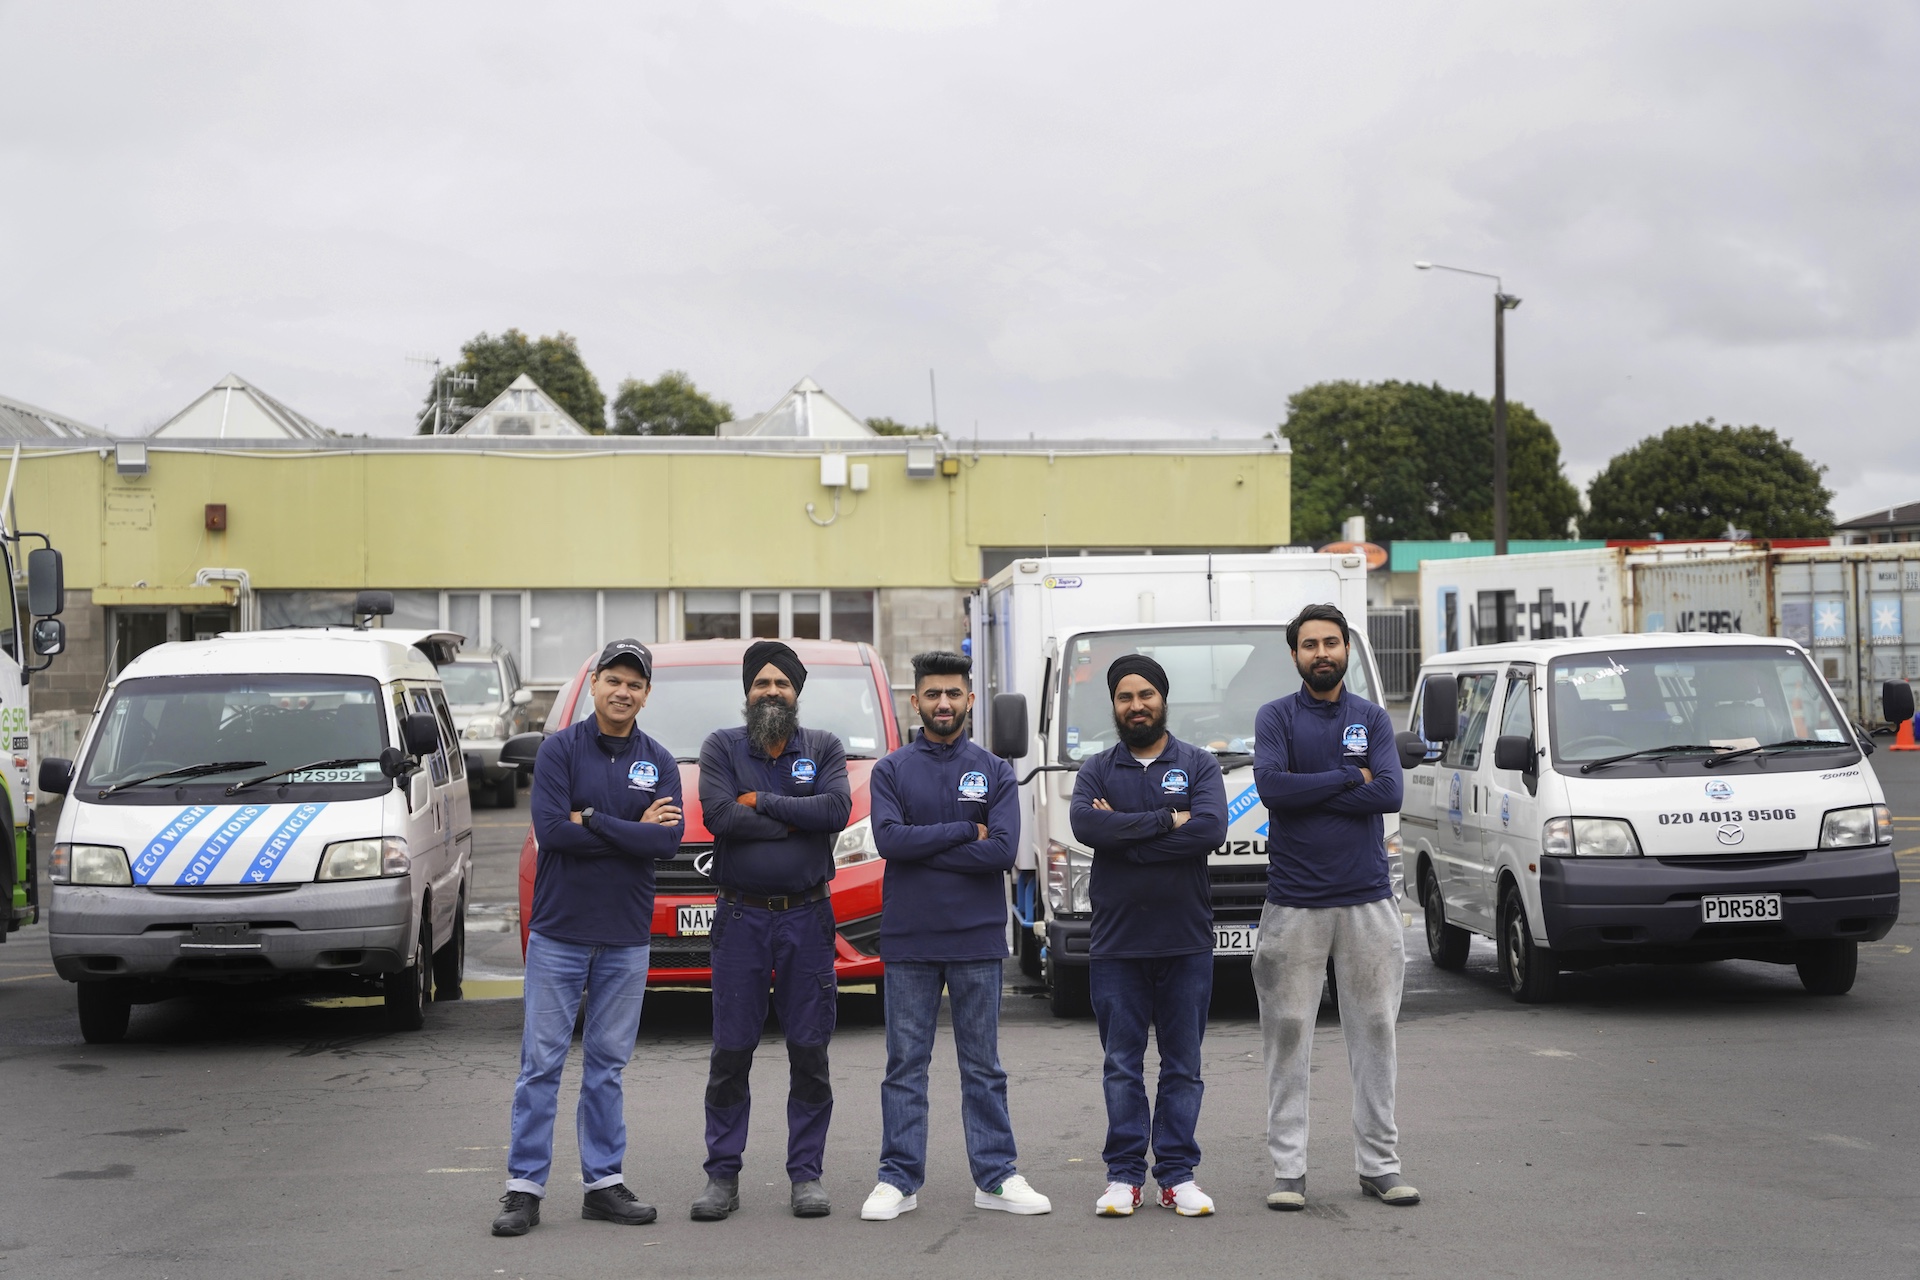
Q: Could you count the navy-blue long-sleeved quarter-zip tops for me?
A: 5